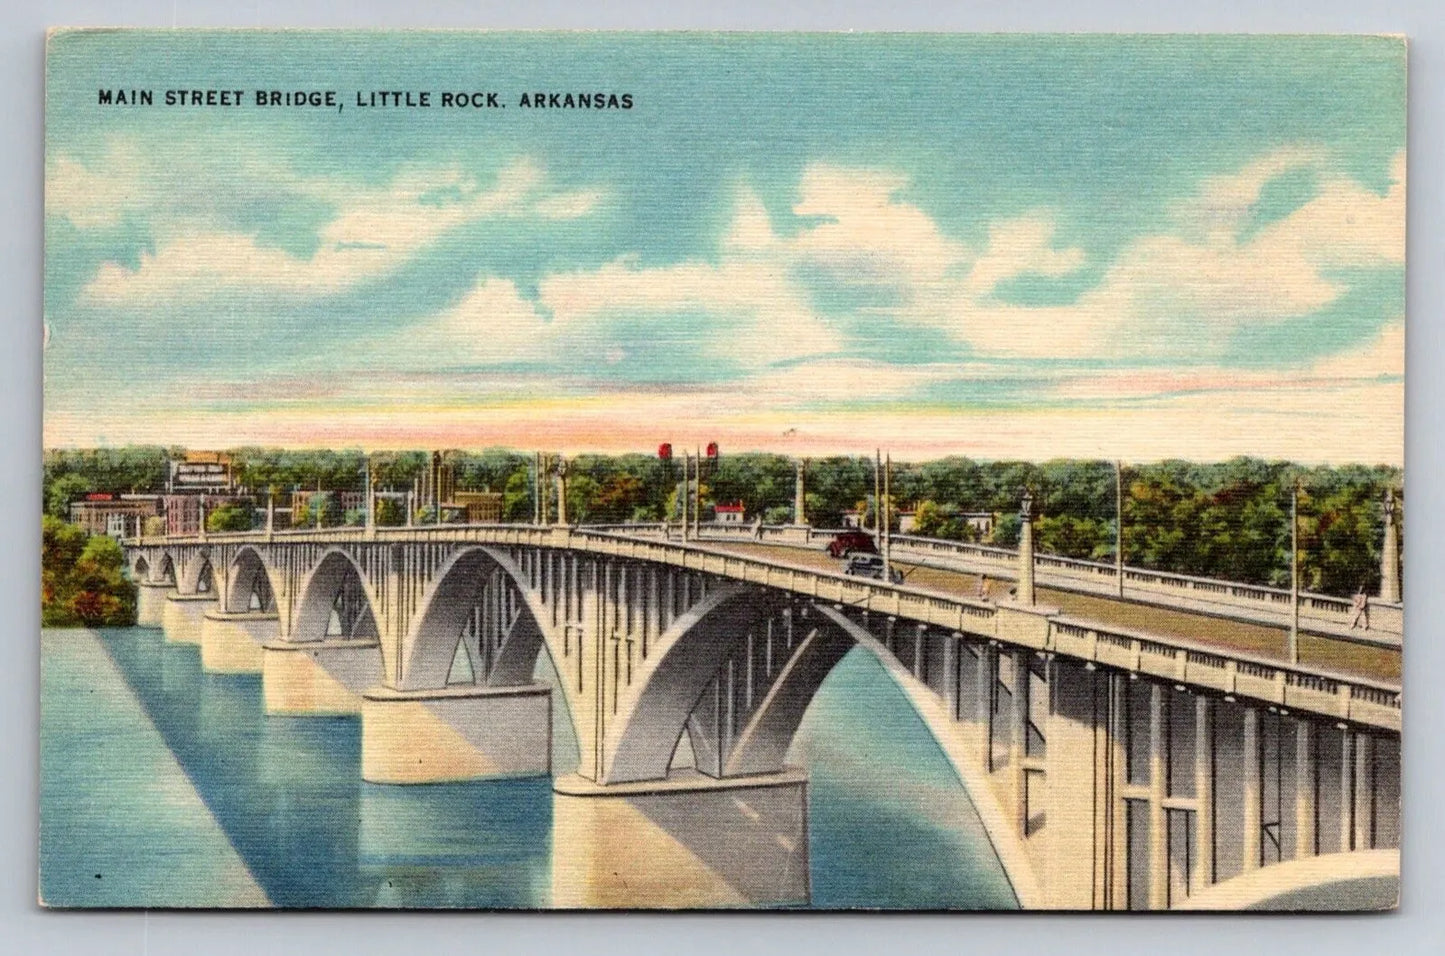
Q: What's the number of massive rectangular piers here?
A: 6